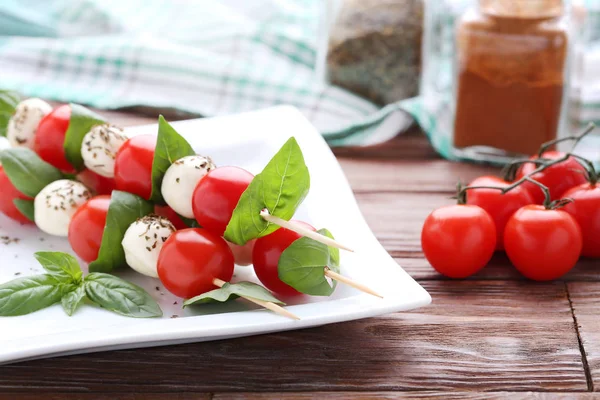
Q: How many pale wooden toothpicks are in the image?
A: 3